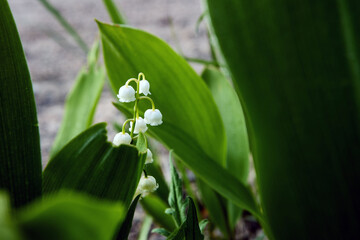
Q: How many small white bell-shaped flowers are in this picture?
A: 7